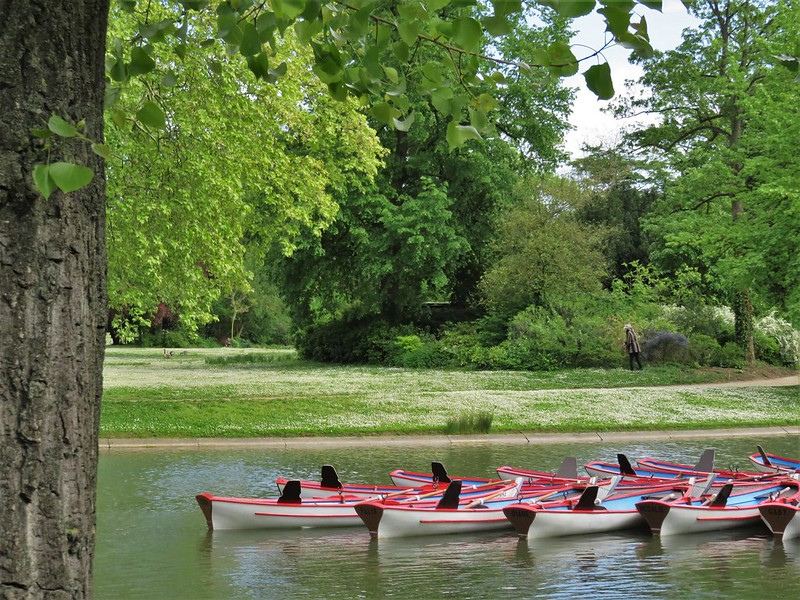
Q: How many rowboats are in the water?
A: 11